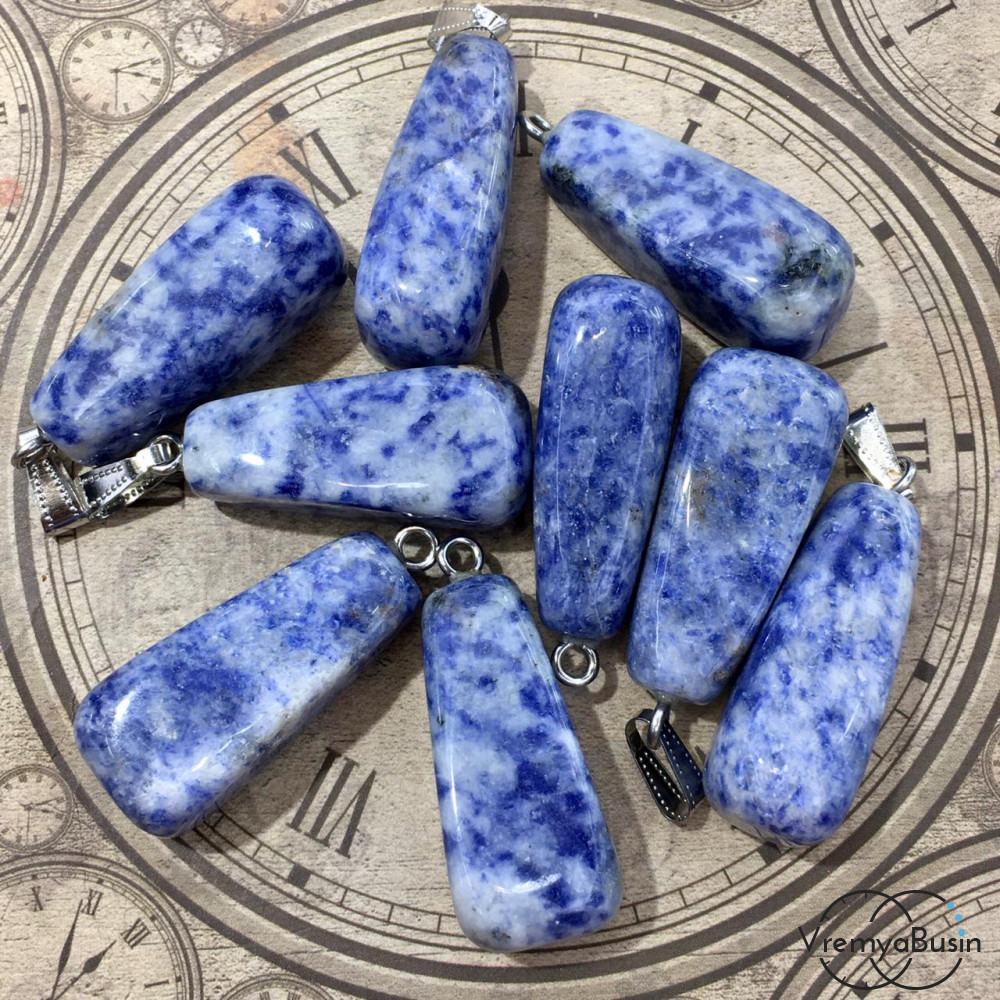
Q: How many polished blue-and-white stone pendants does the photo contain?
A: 9